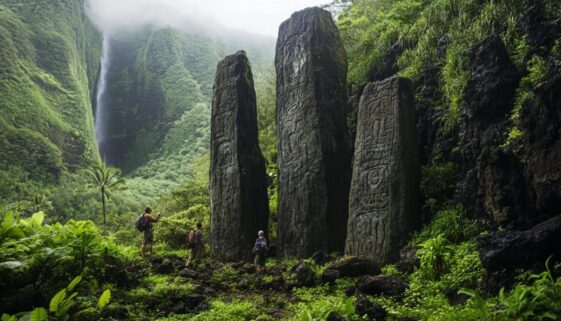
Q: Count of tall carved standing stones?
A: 3